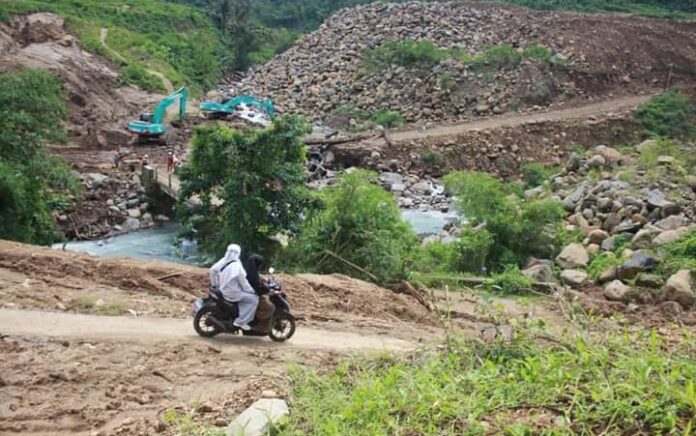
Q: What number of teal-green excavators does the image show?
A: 2